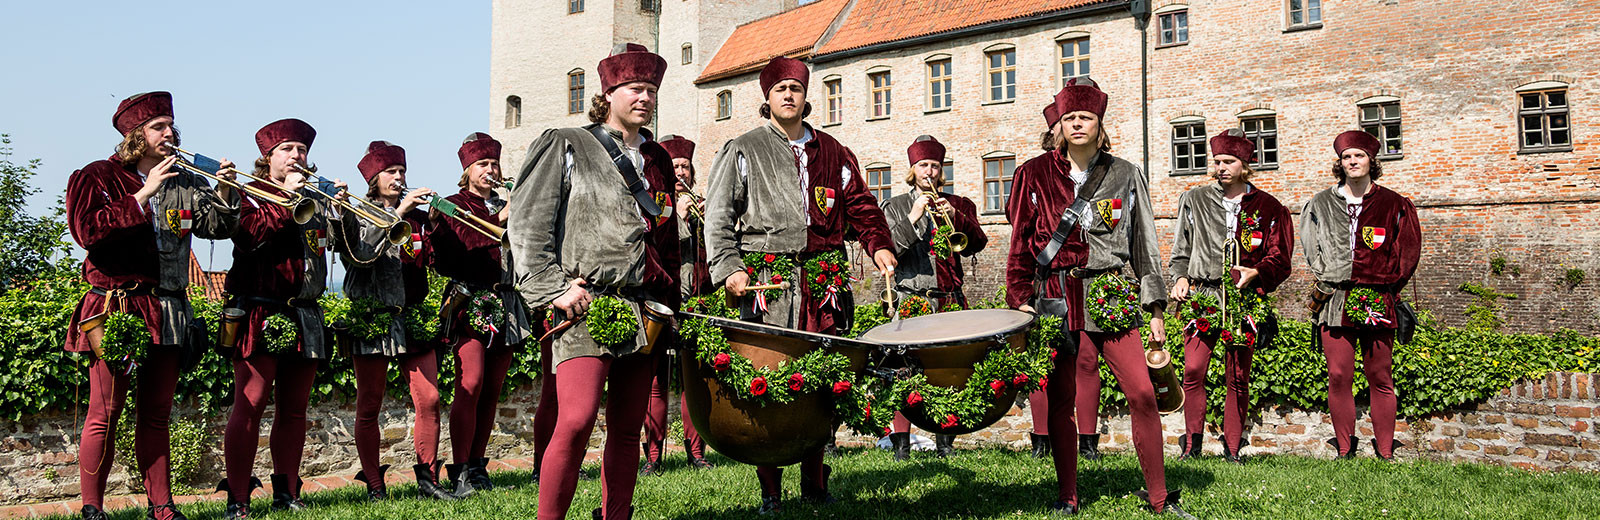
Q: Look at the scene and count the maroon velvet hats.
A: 12